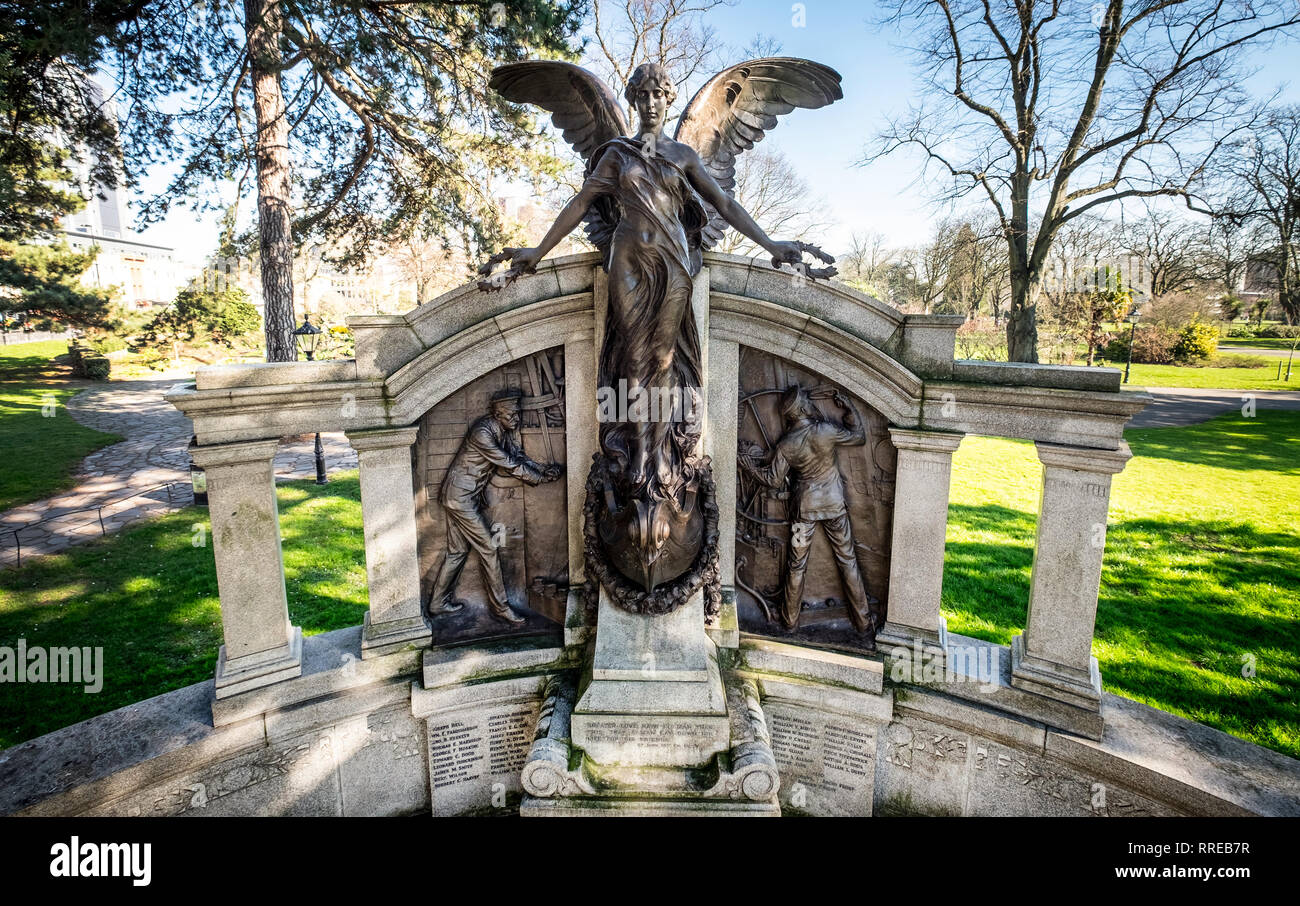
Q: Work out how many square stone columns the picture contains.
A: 4